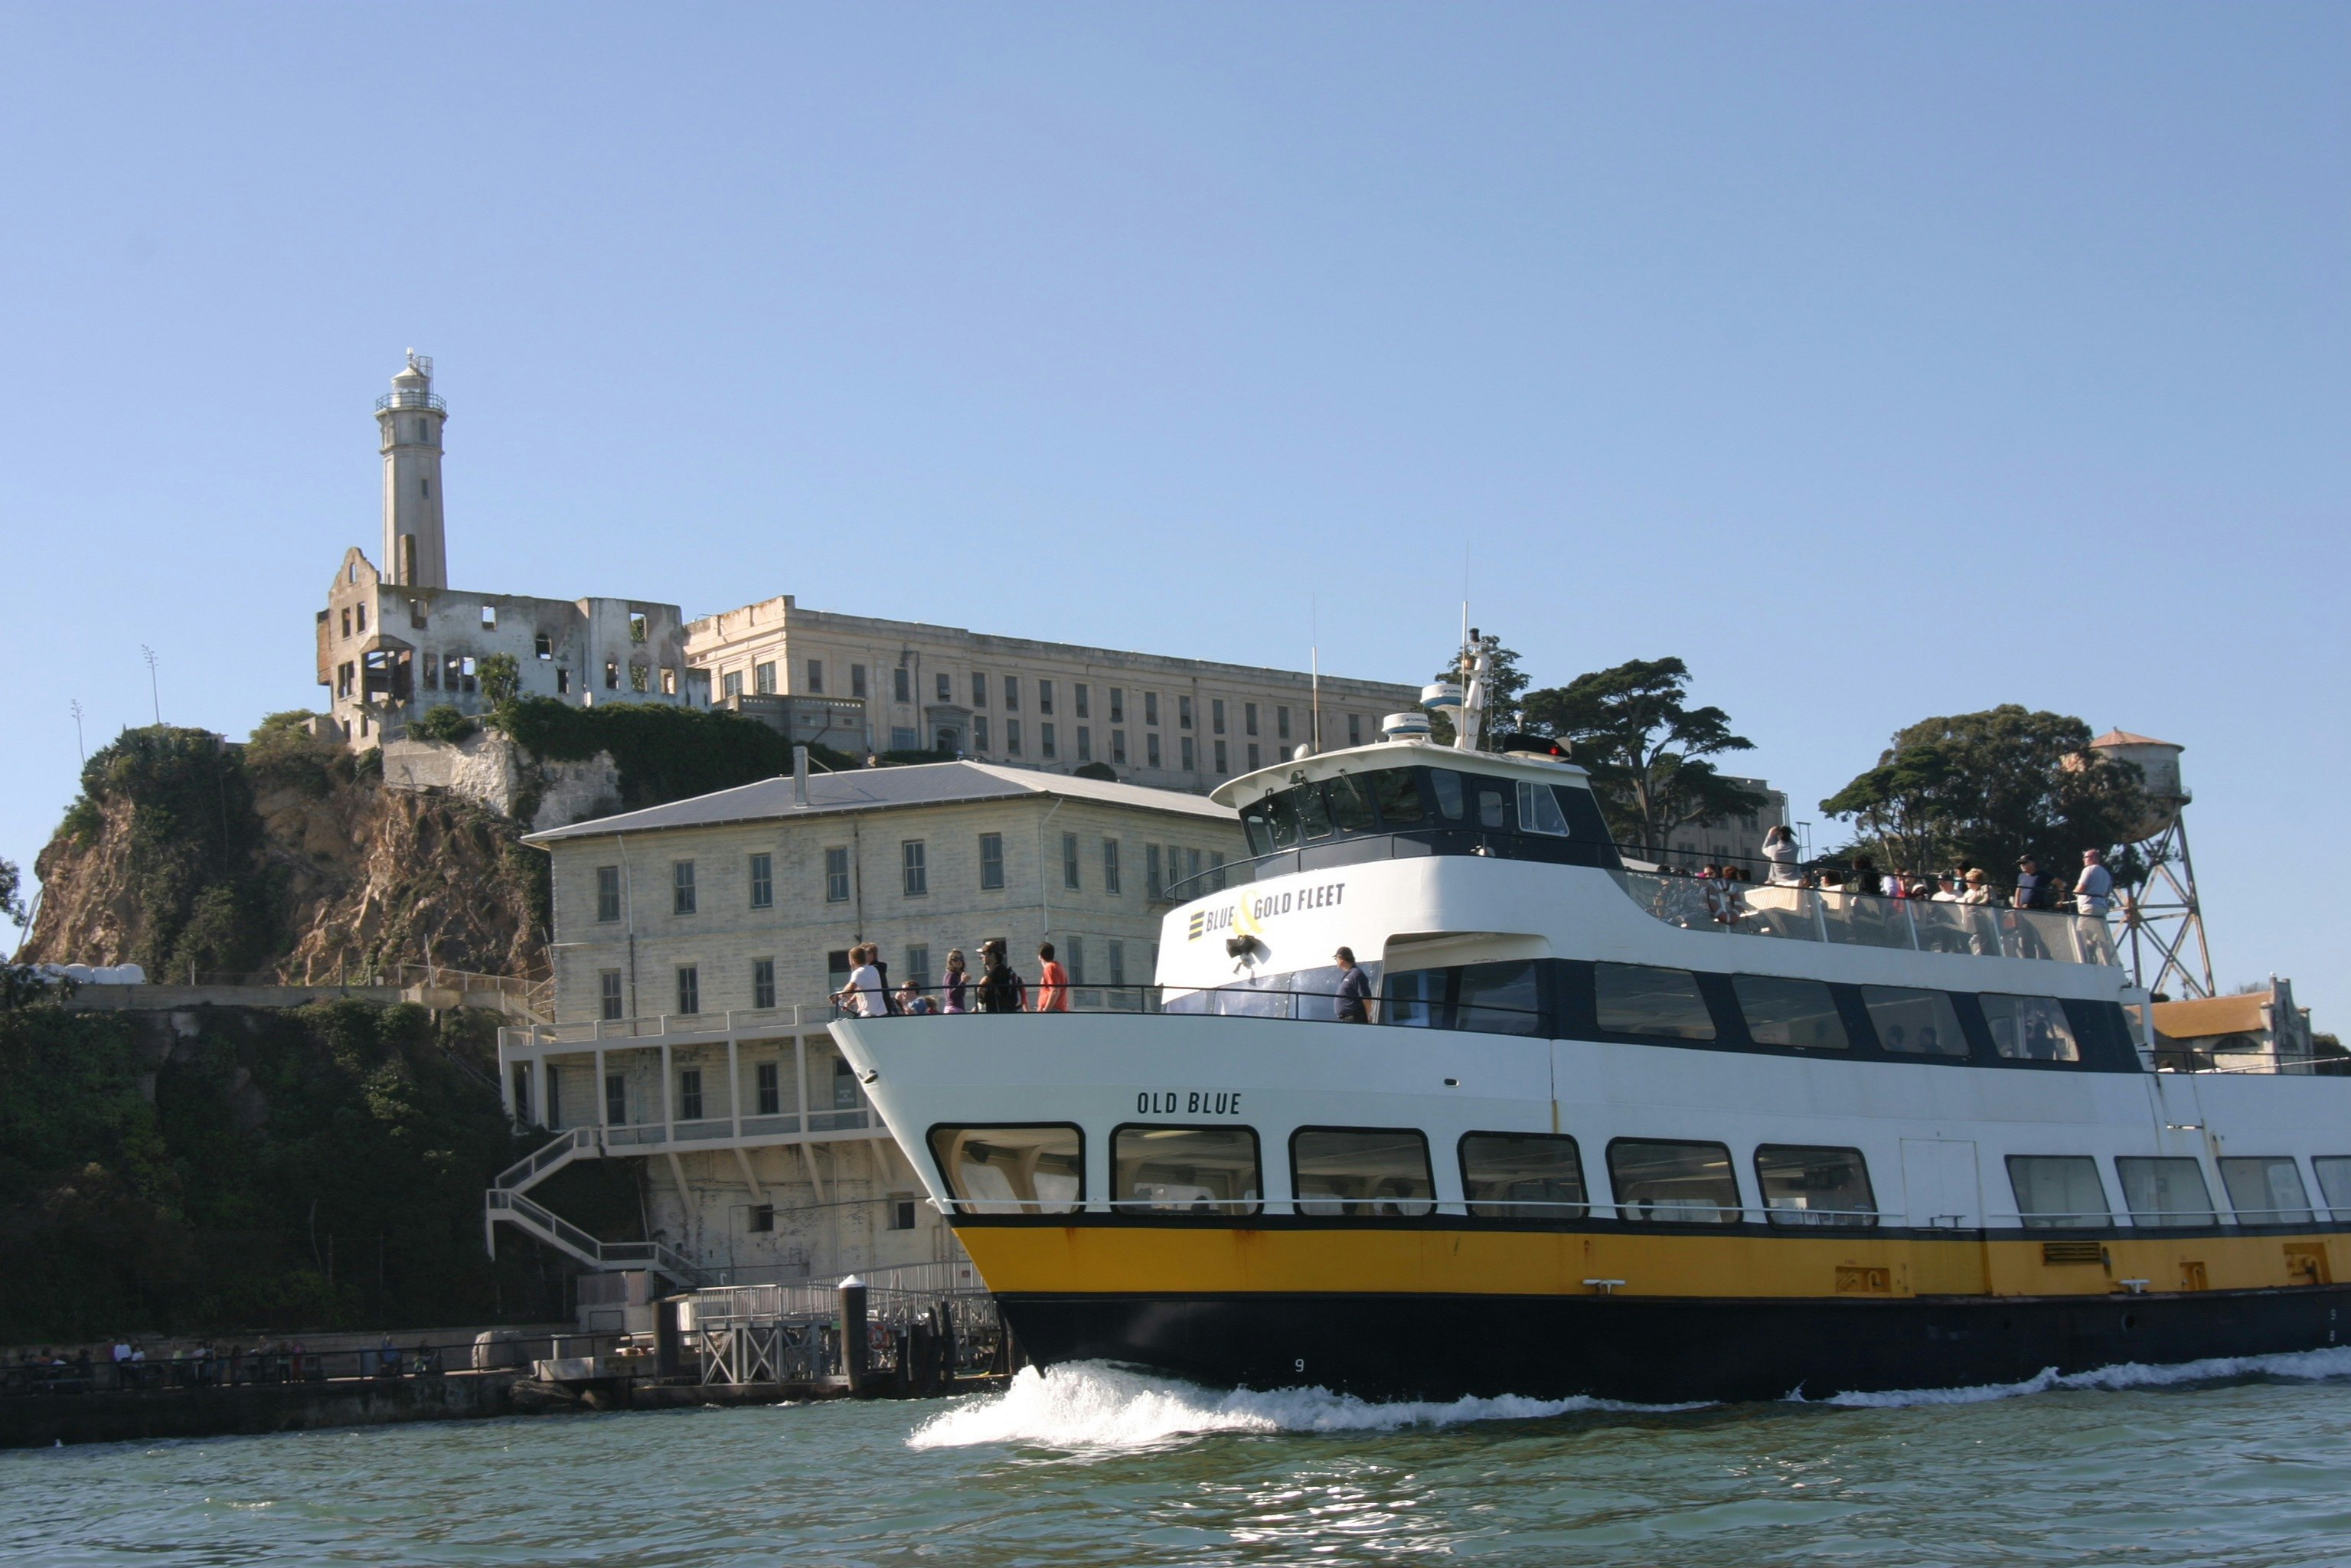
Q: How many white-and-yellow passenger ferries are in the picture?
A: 1